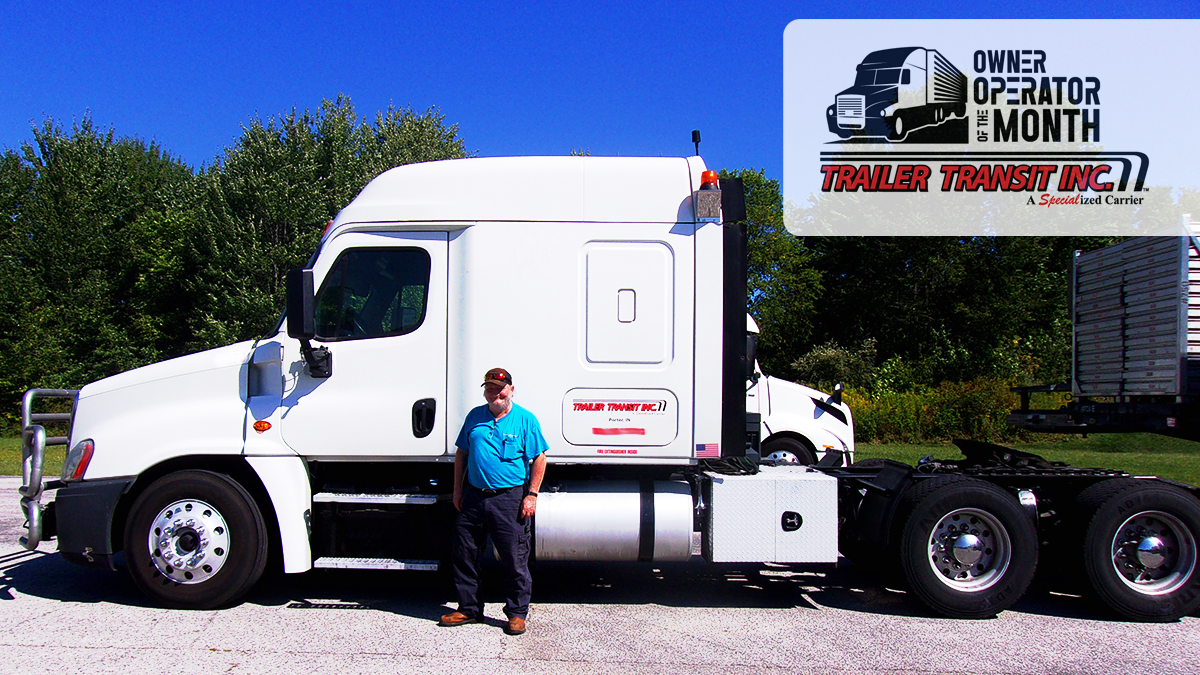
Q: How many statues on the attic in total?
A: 0